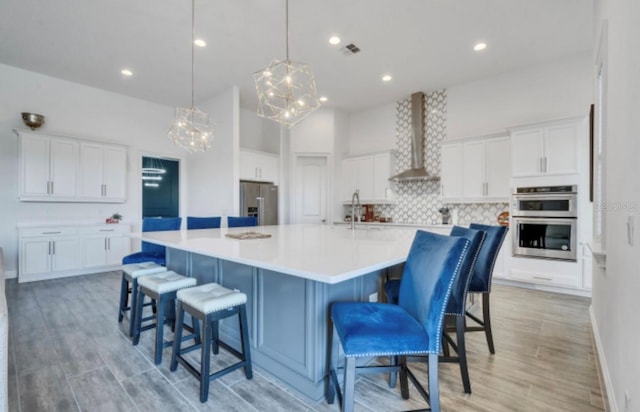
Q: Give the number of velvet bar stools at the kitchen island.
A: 6